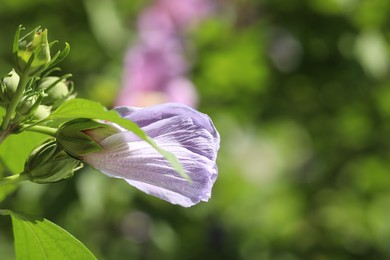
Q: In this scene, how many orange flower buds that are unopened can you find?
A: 0